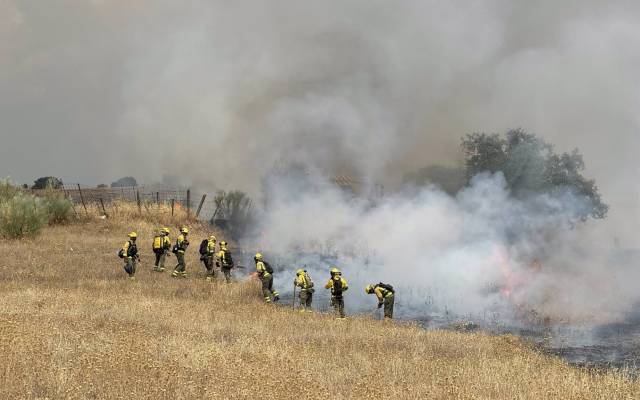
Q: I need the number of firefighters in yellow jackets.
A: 9